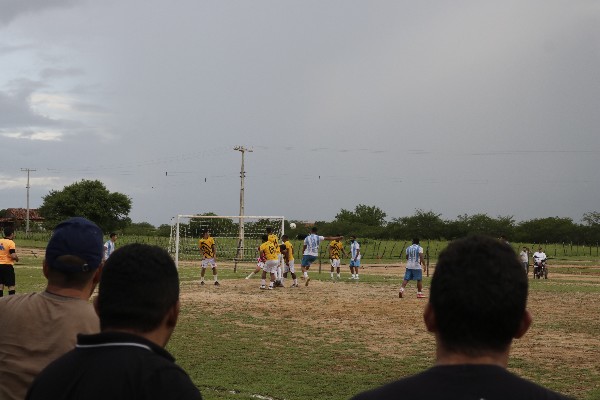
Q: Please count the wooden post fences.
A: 1